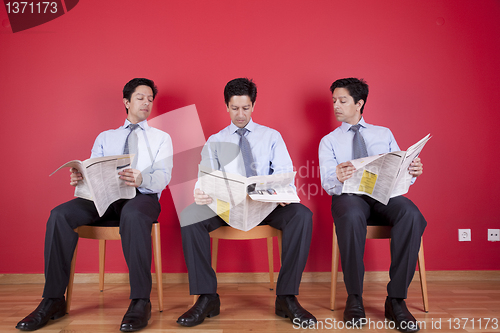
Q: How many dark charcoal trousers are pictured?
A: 3